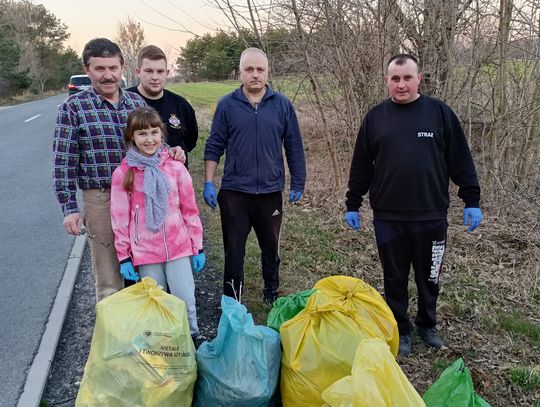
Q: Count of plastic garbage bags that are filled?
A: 7